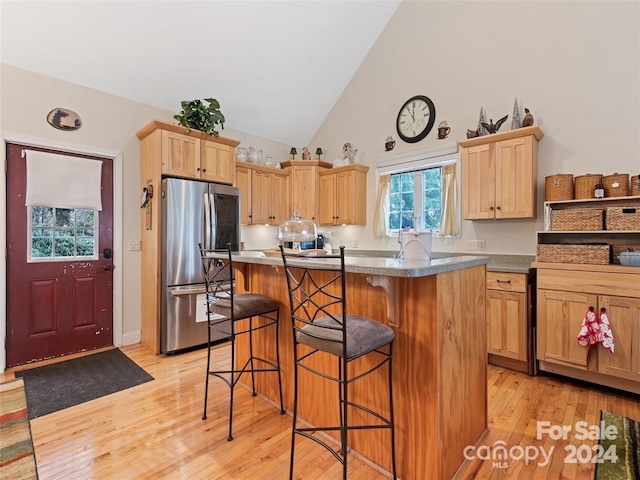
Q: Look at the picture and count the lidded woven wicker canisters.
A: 4